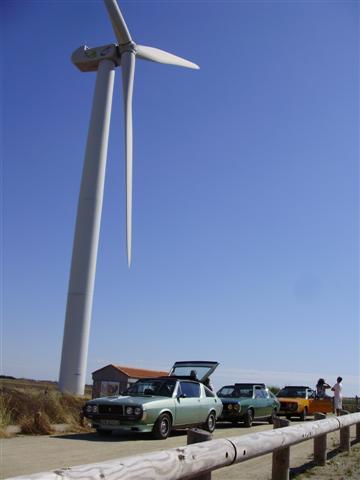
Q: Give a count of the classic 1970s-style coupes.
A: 3